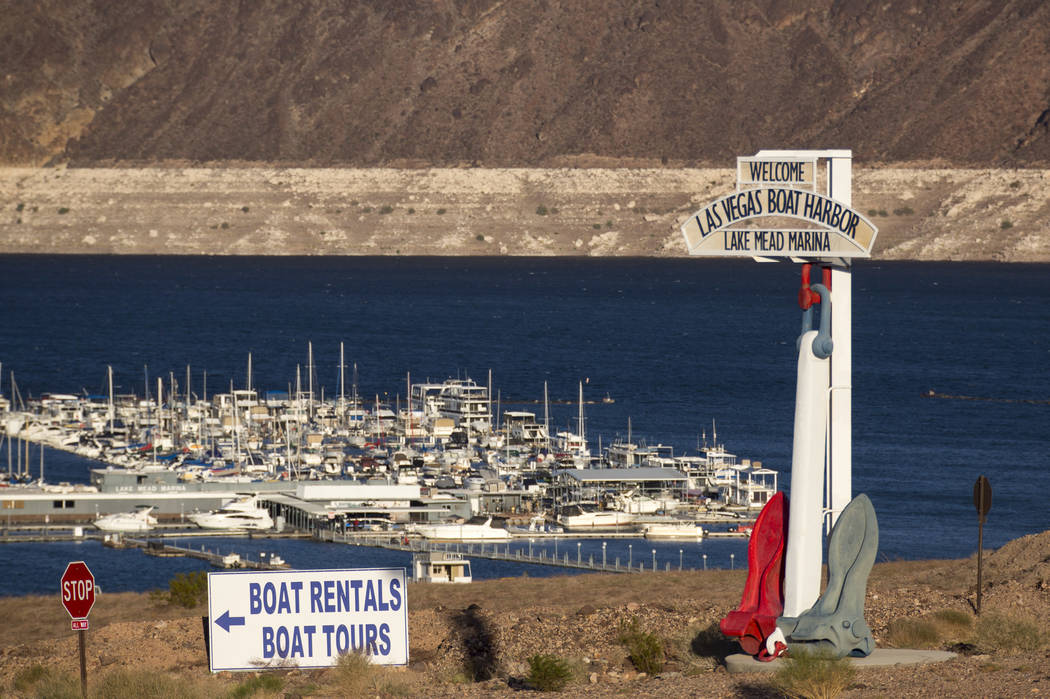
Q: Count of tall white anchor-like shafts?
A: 1